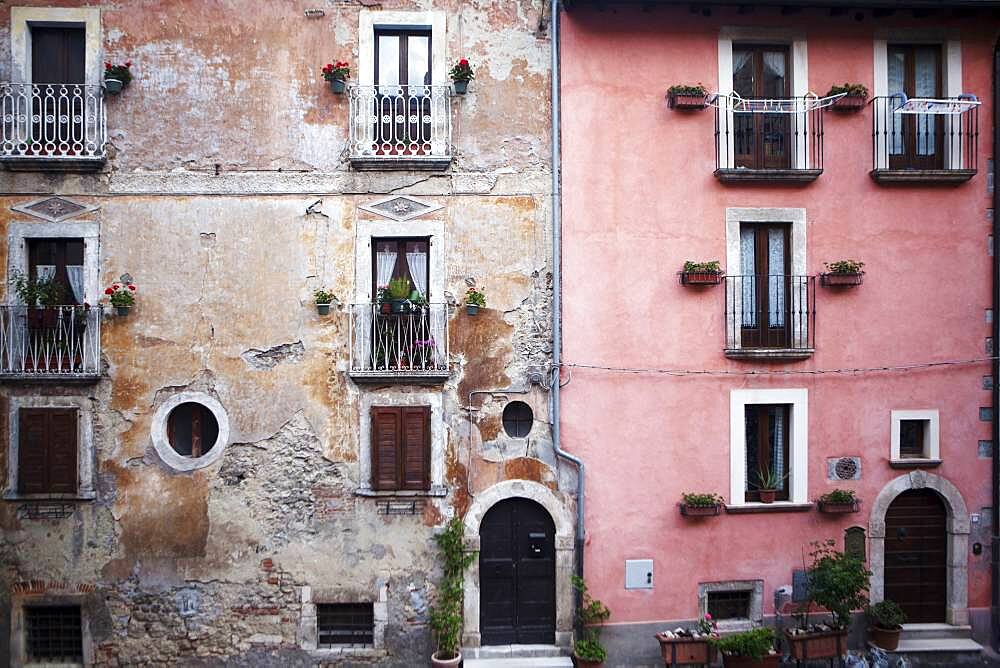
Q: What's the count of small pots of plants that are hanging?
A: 12